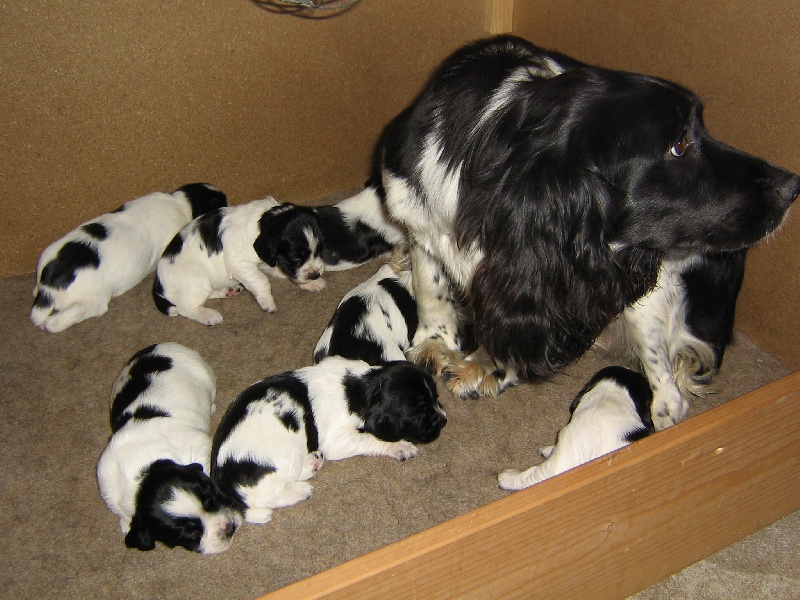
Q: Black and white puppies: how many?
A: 7